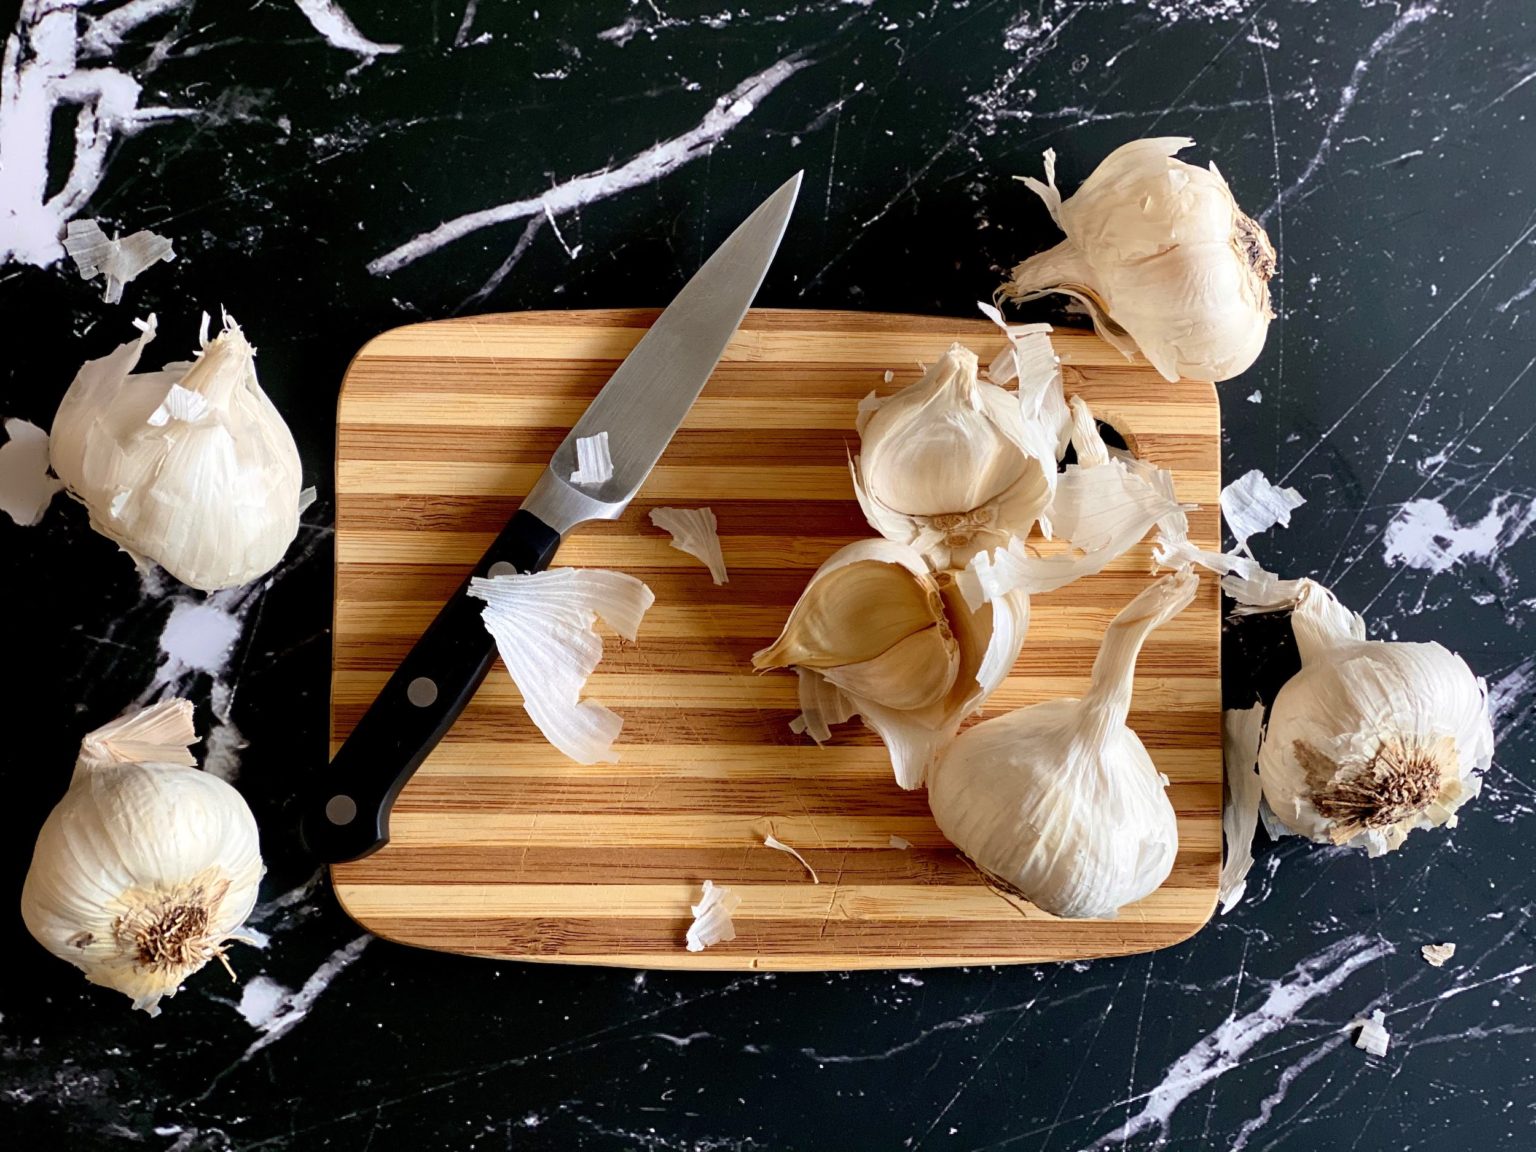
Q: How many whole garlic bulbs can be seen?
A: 5